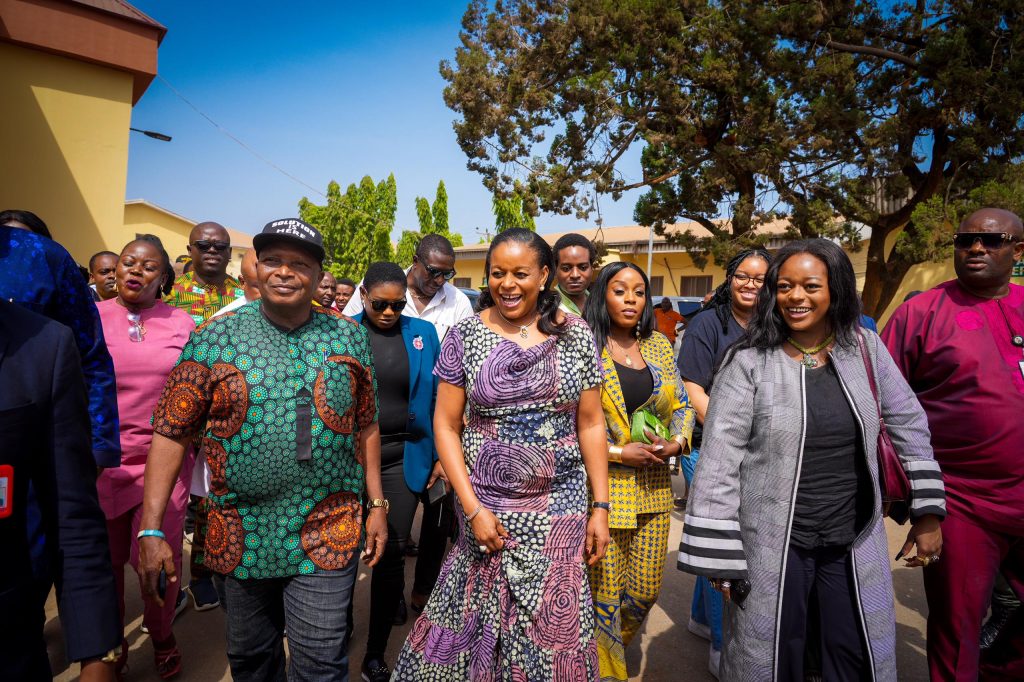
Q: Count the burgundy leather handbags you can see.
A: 1